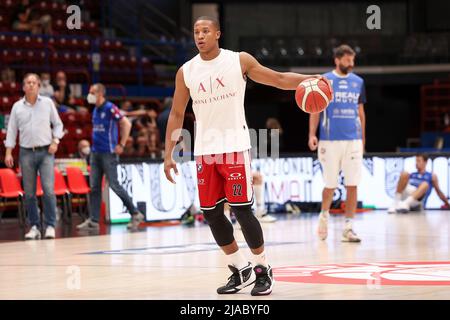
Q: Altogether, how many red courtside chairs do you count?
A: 4